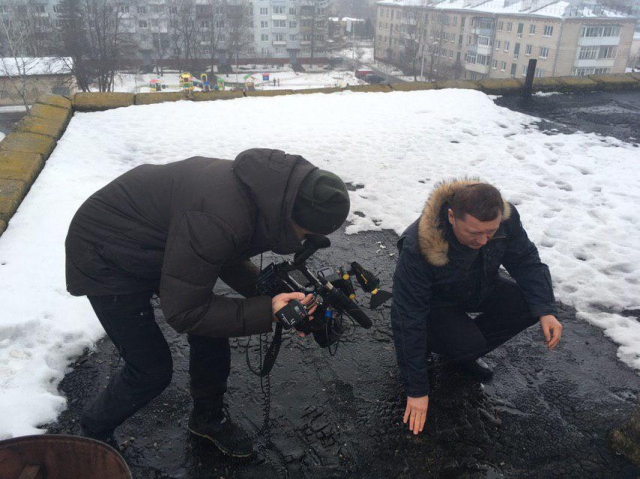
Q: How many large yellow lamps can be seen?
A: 0